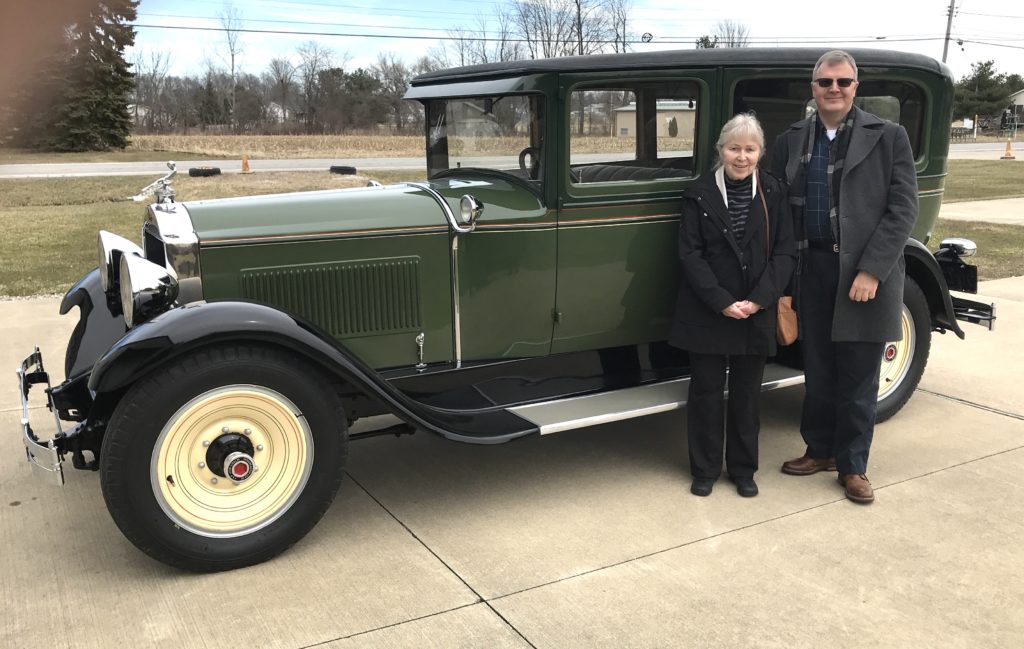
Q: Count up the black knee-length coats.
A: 1